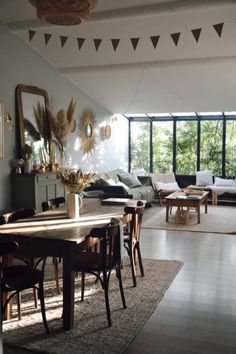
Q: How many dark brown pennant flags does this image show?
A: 11